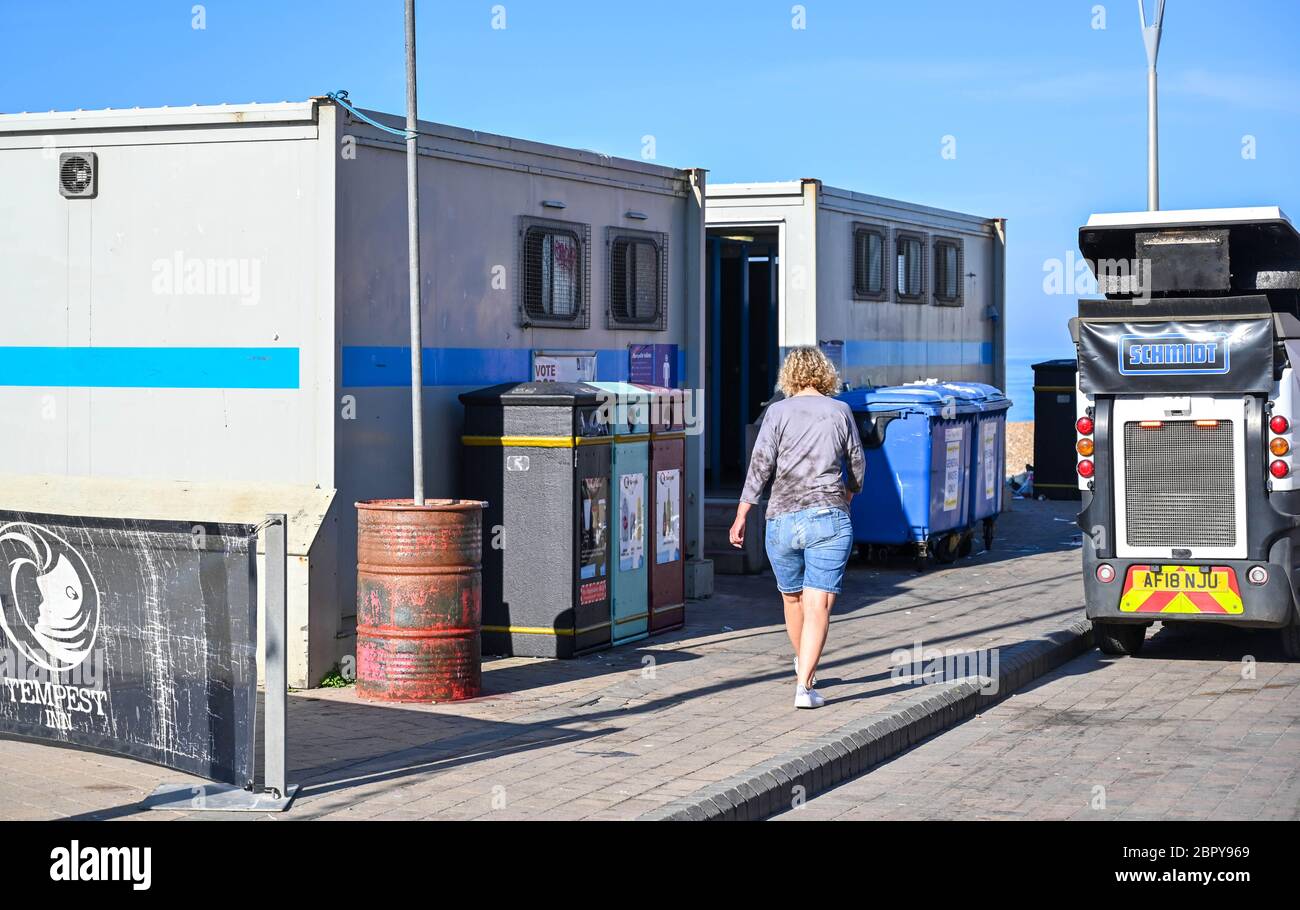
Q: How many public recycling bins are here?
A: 3